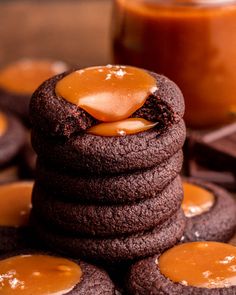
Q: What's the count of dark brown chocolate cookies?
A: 11